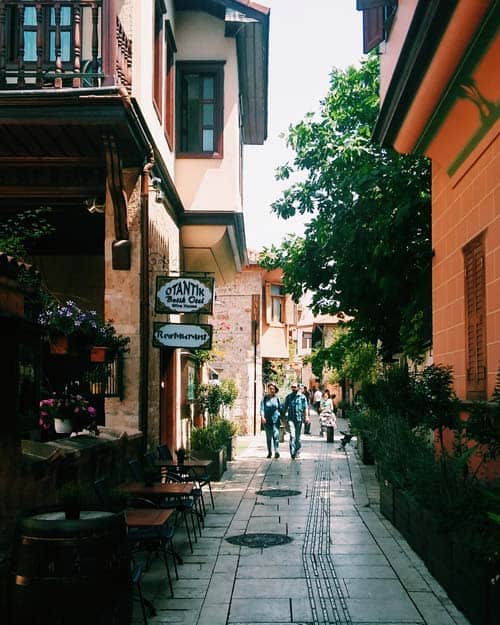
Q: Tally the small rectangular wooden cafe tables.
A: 3